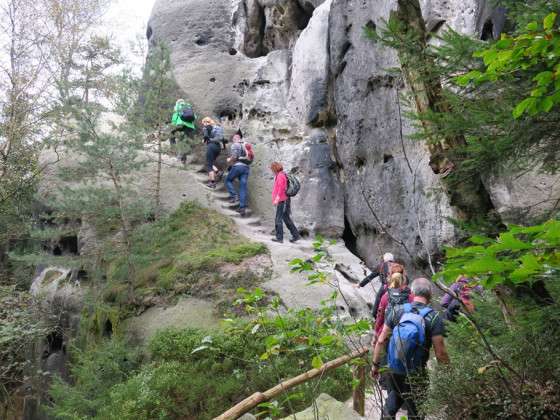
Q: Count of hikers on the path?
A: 9